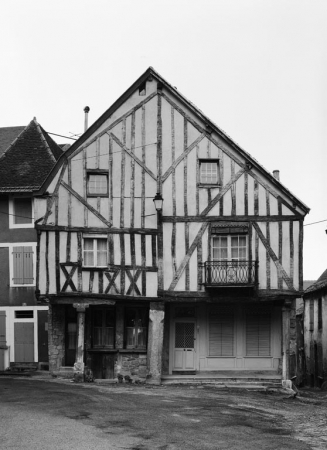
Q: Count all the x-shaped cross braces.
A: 3